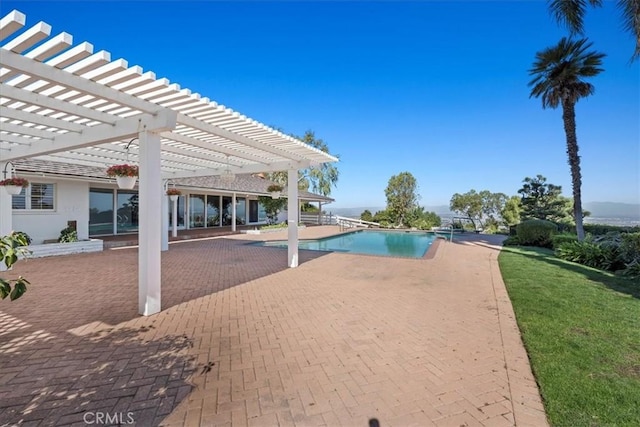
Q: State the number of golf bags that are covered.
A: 0